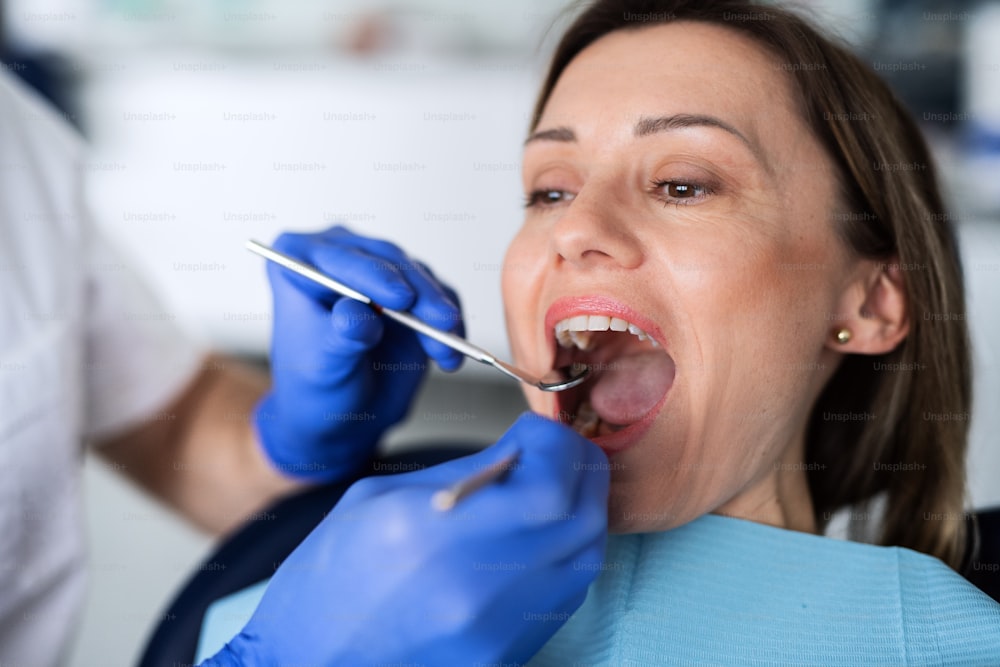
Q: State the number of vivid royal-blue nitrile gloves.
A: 2